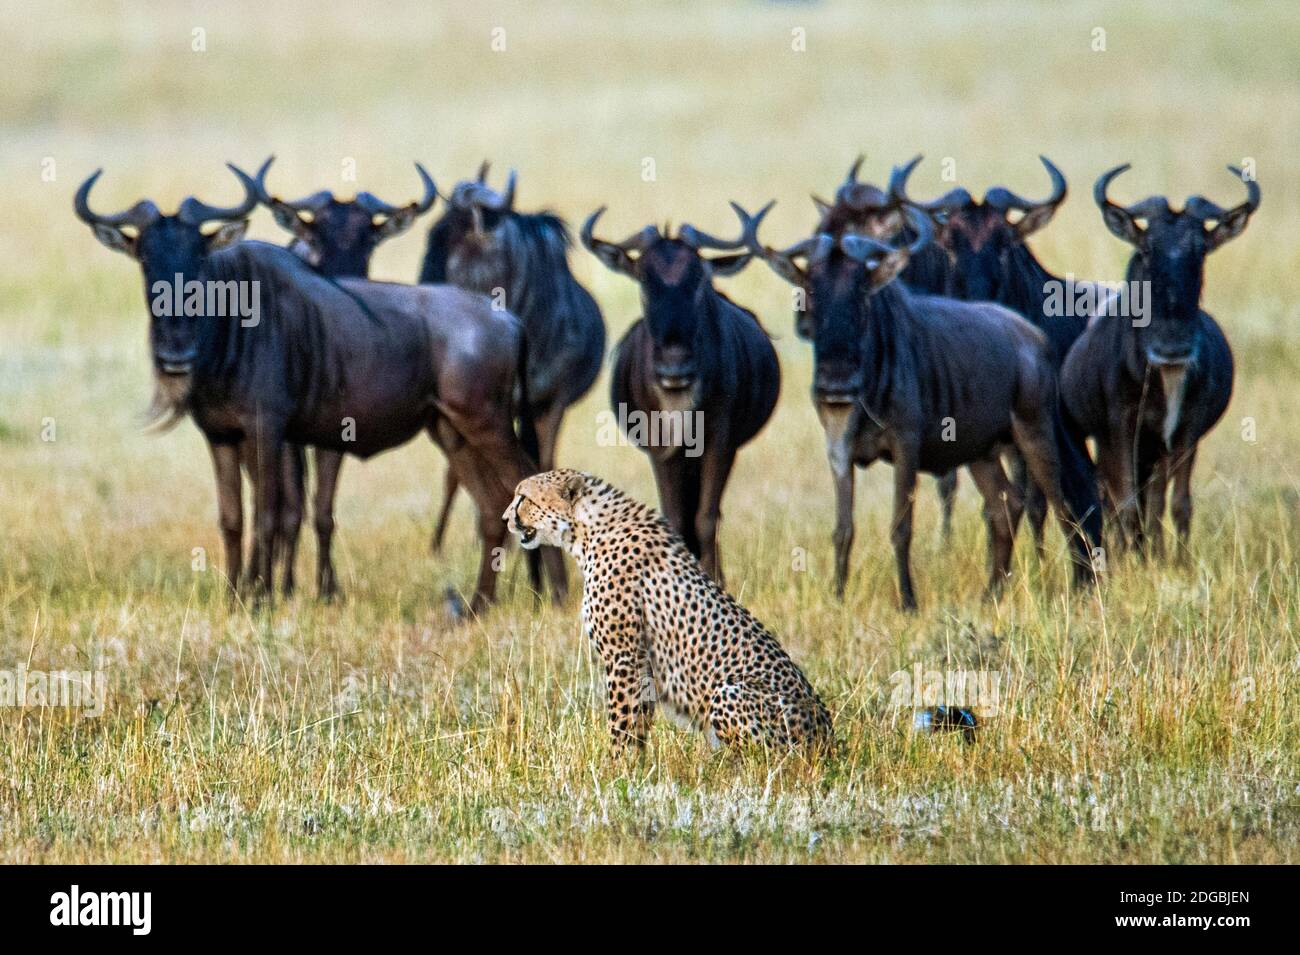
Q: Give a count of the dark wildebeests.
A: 8